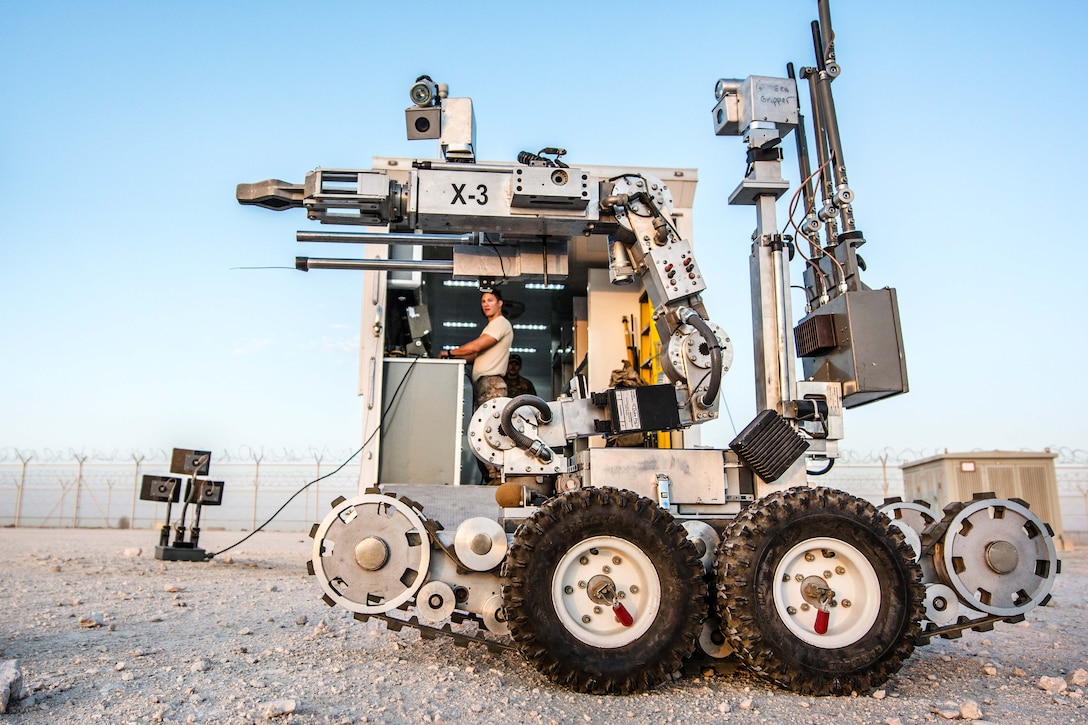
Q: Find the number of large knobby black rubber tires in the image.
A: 2